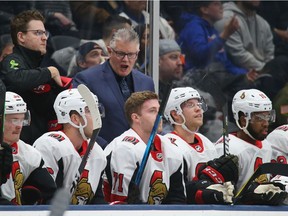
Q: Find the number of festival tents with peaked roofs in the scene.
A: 0